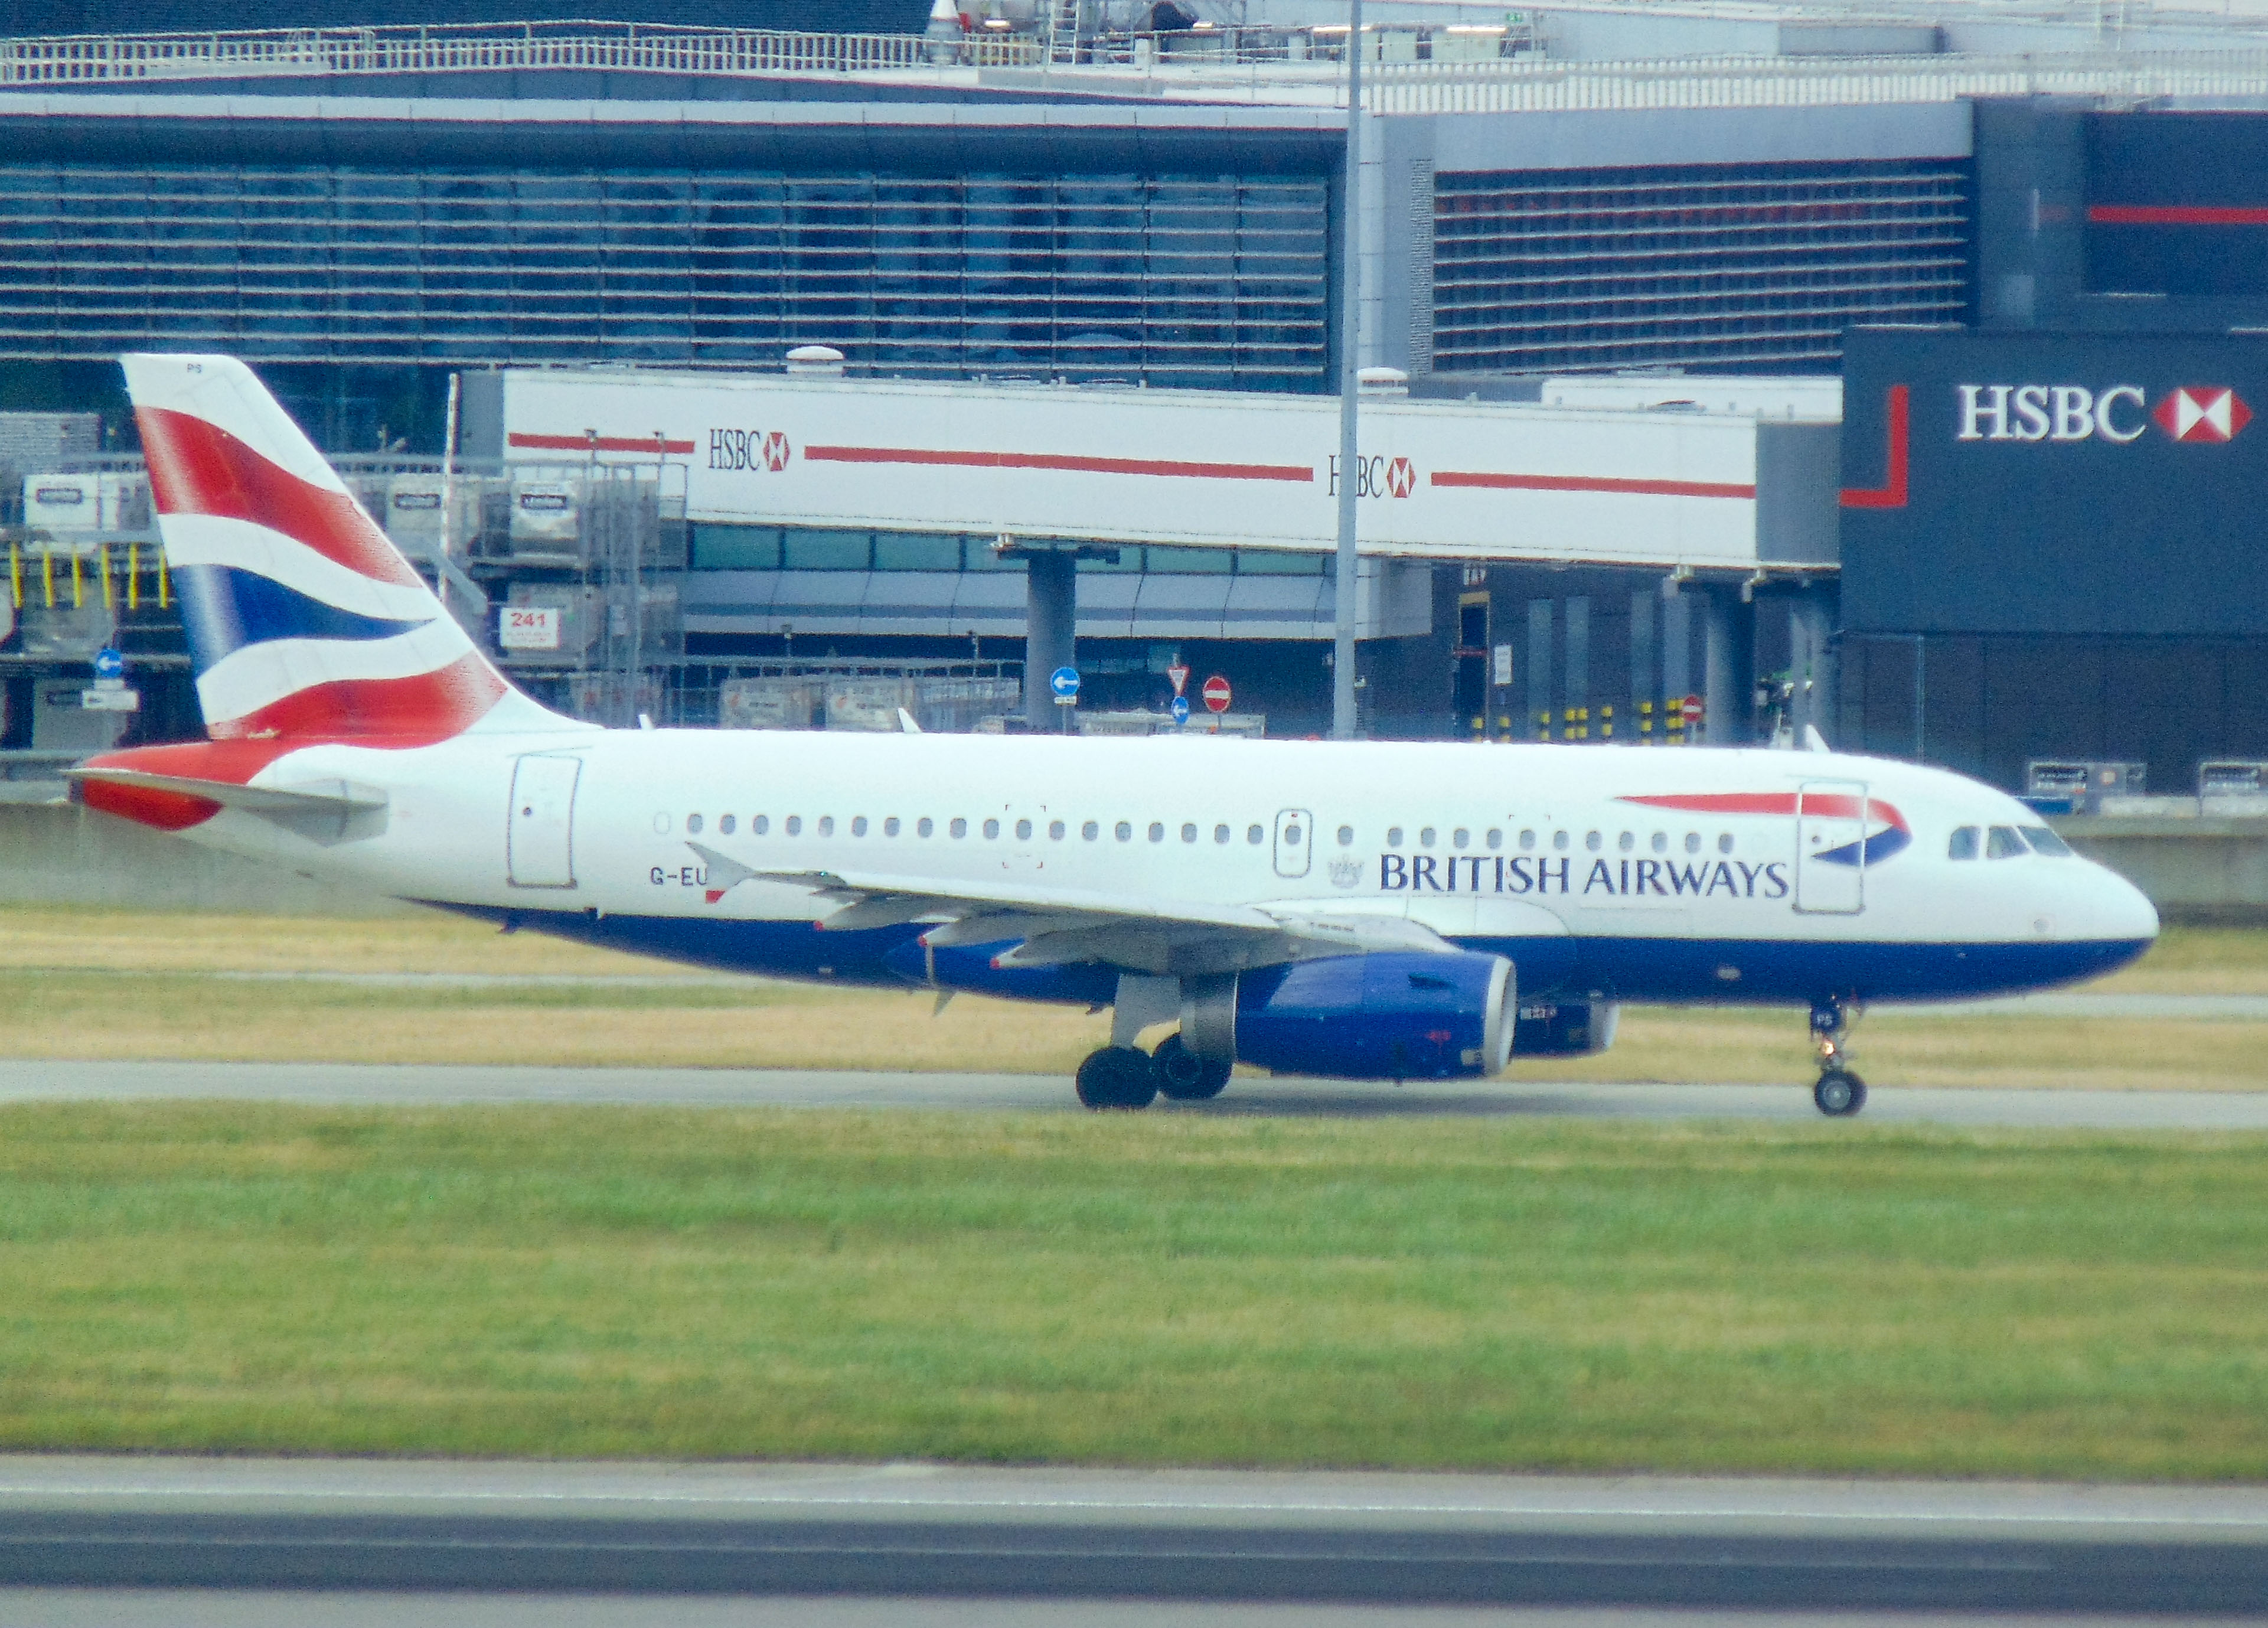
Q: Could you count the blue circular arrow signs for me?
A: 3